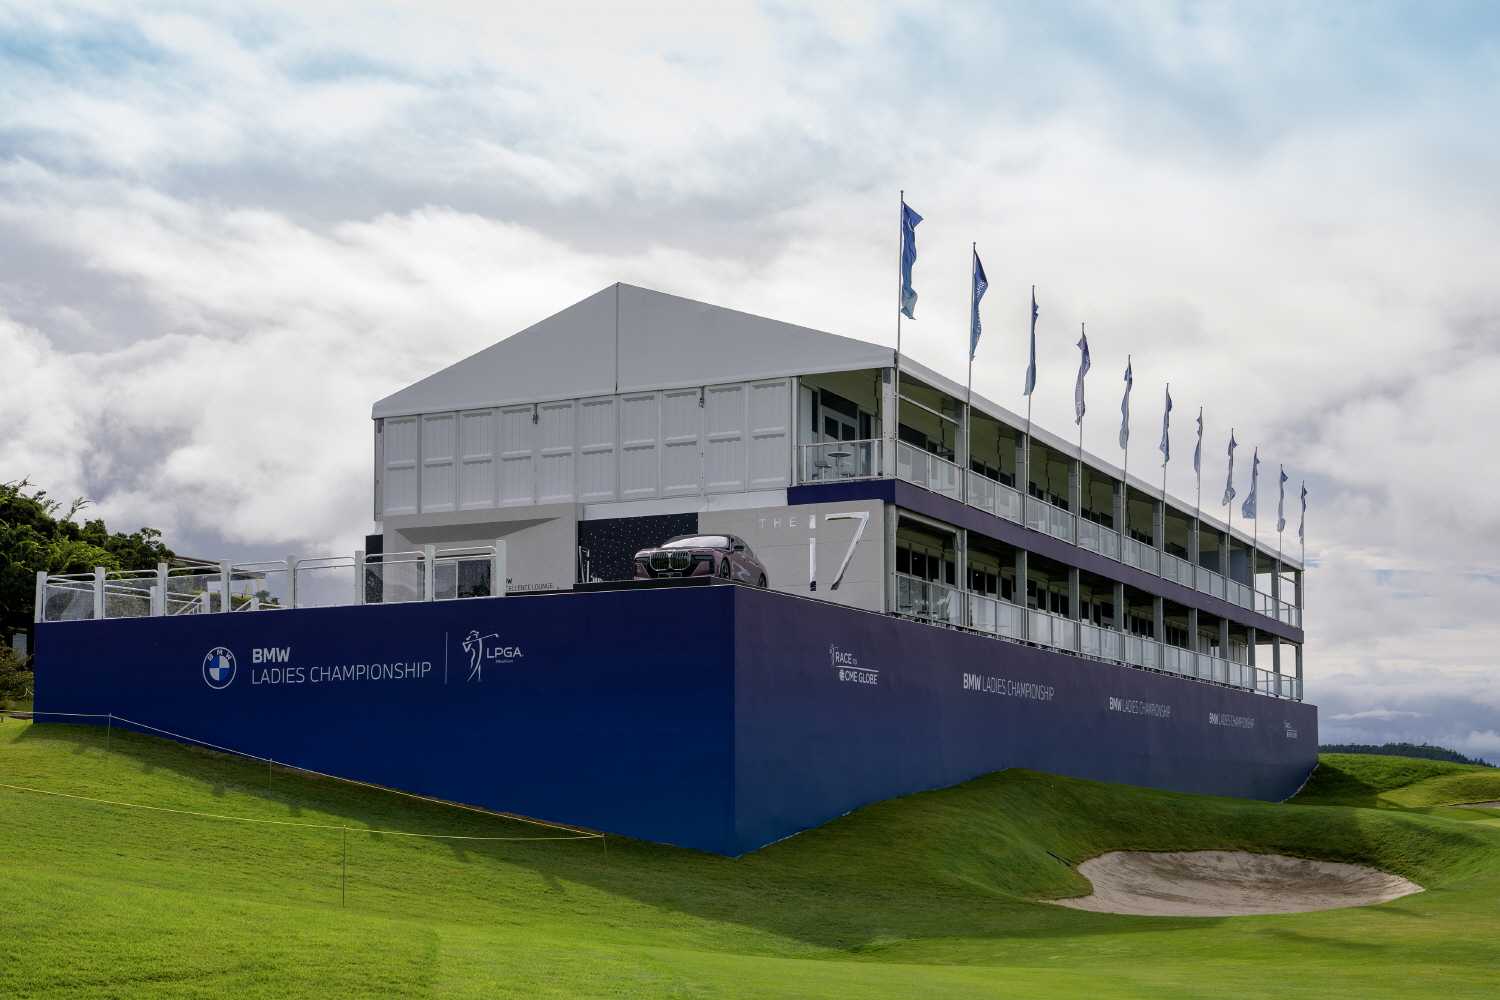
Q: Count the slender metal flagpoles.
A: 11